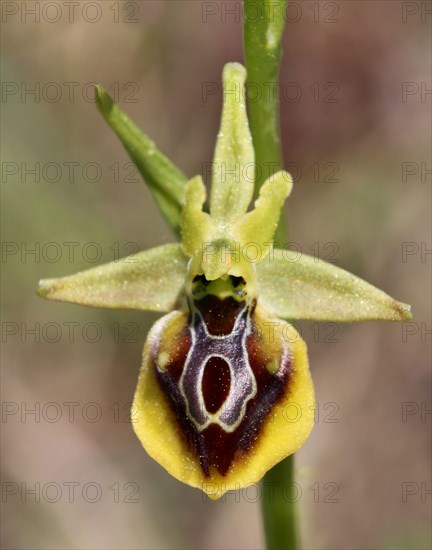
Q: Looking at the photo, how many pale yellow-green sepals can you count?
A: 3